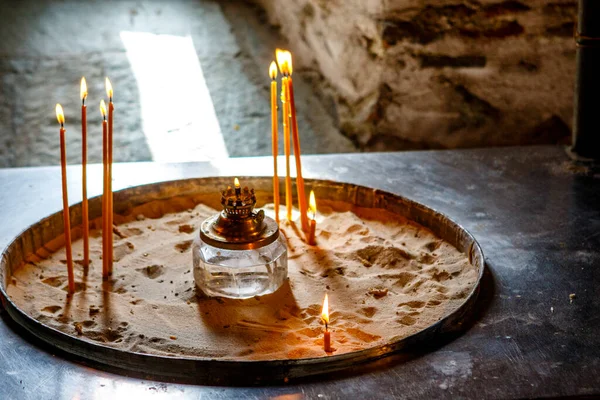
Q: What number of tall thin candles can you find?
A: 7